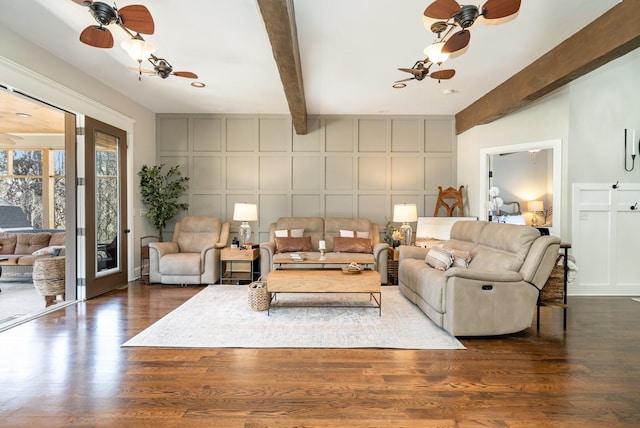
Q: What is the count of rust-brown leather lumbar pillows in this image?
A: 2